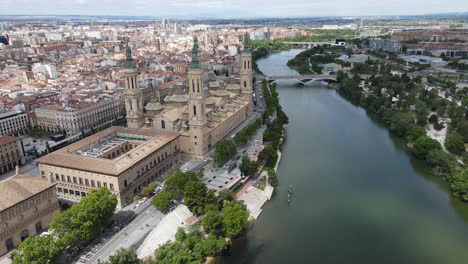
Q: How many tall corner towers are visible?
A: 3